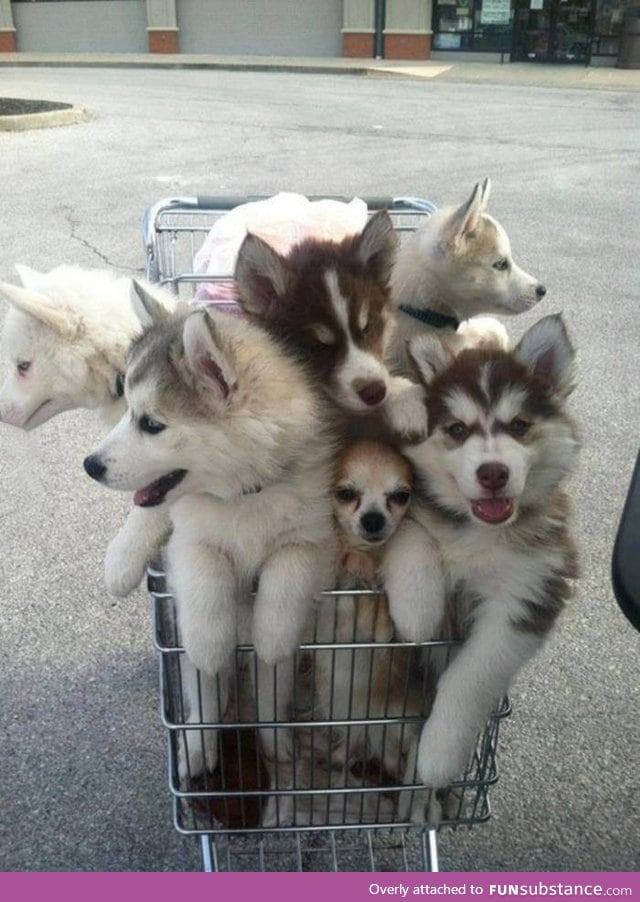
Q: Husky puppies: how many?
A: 5